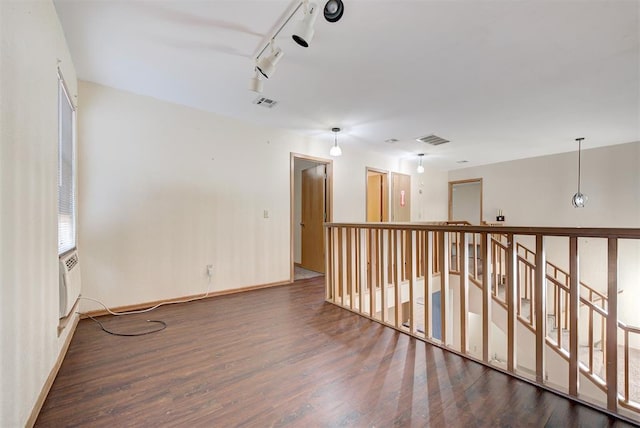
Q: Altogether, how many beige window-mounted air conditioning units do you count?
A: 1